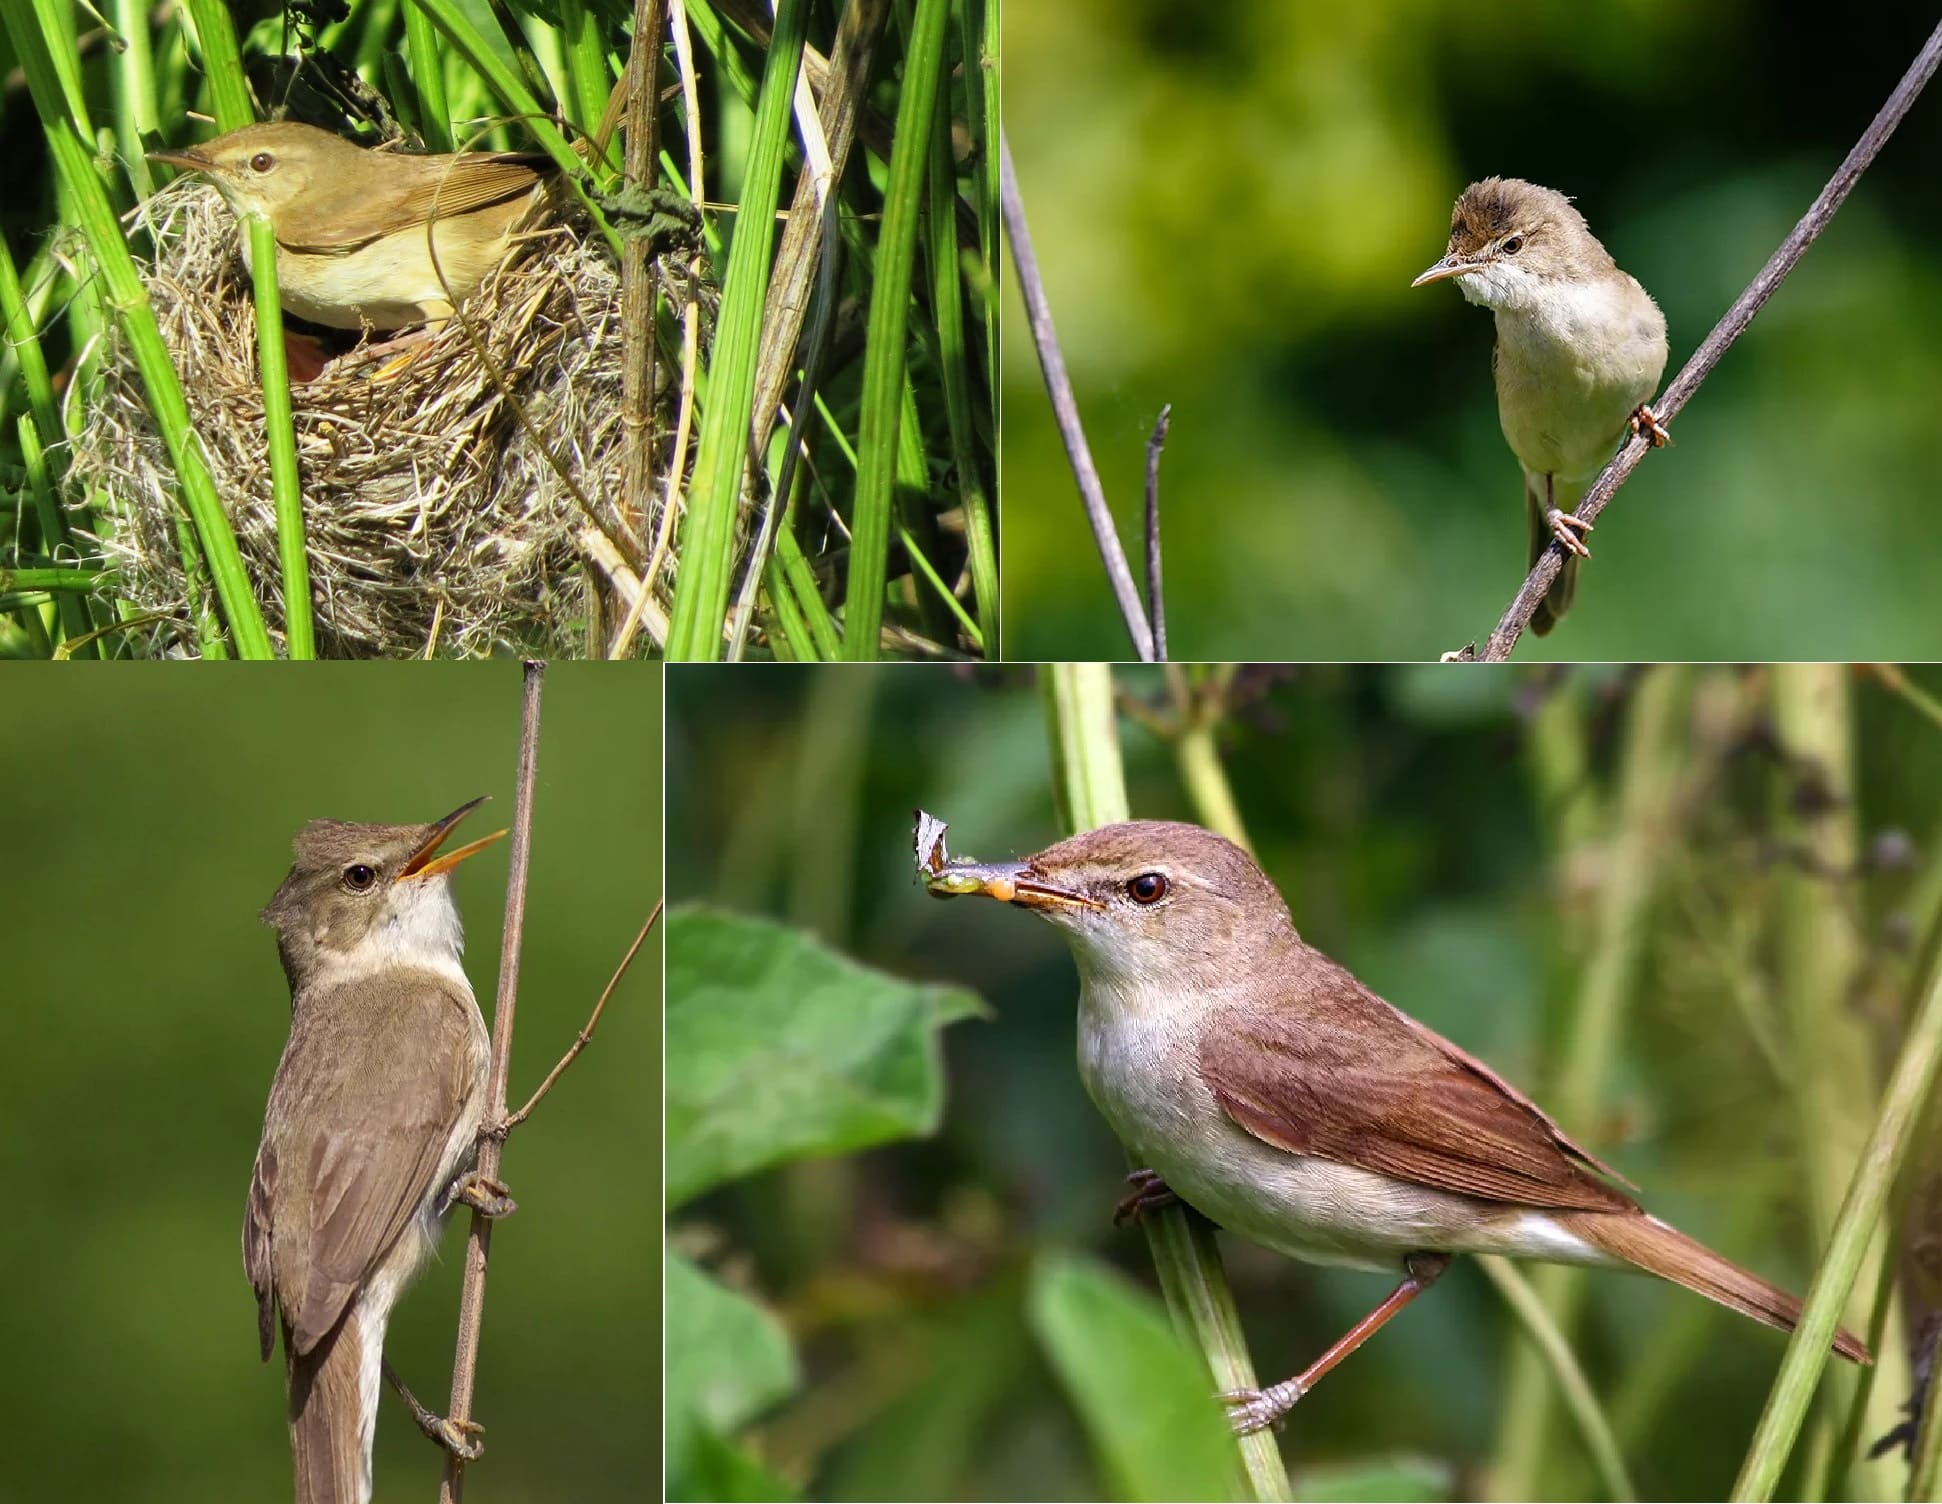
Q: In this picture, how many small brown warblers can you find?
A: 4